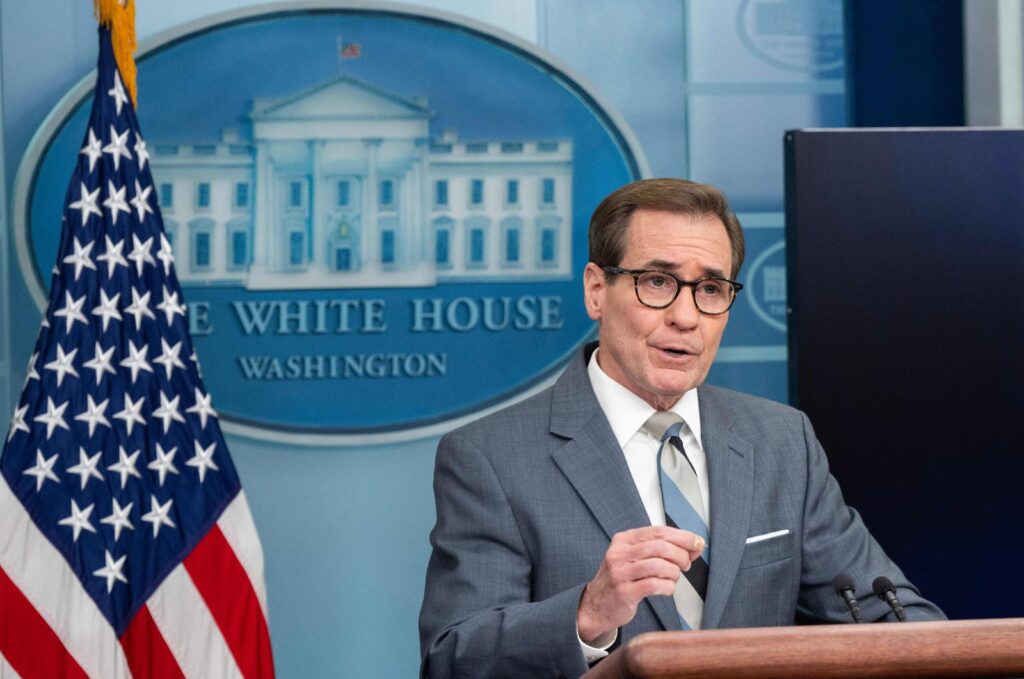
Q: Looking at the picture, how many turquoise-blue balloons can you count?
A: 0